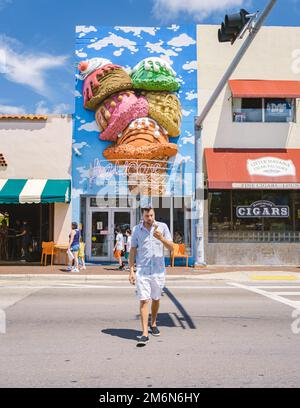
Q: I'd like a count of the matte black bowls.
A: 0